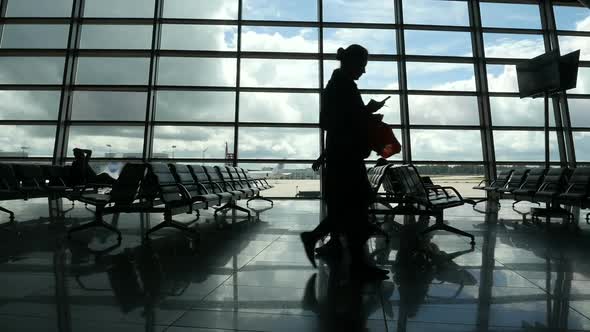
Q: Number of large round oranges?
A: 0